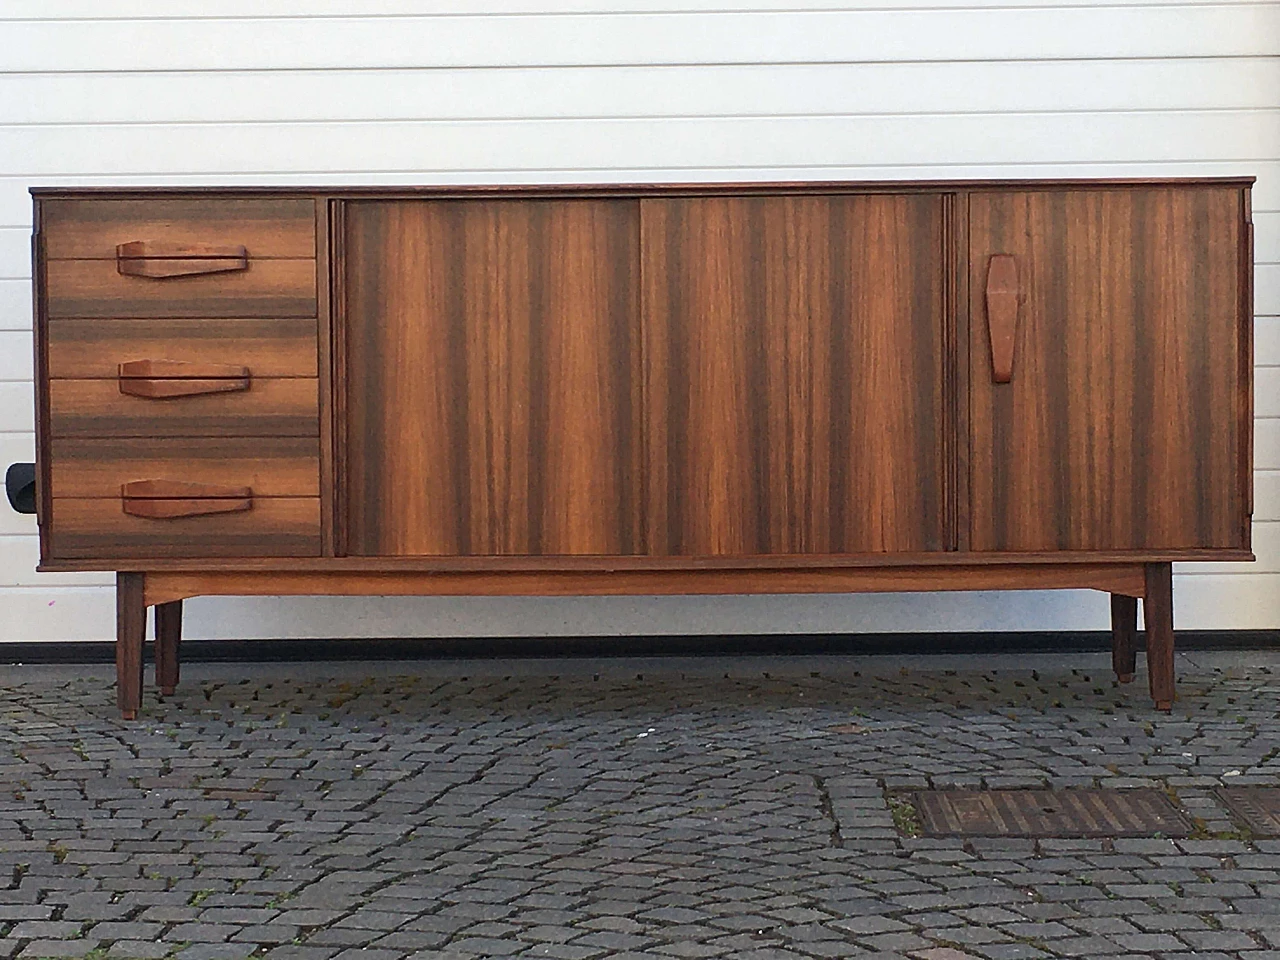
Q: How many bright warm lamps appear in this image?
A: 0